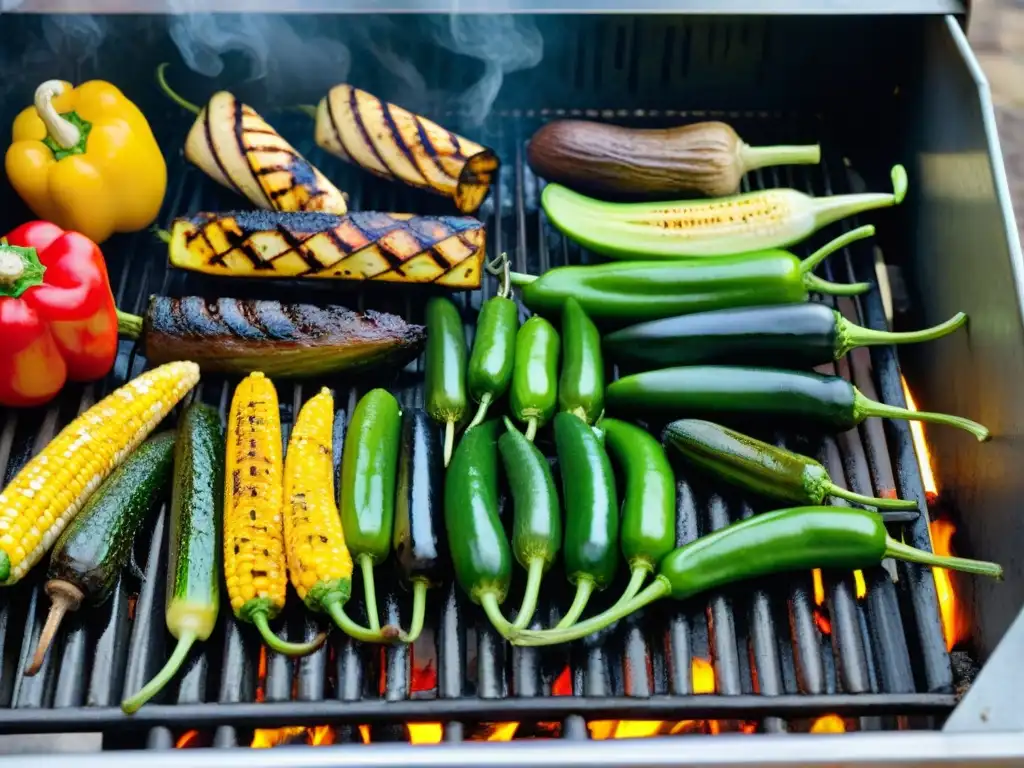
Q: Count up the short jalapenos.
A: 4